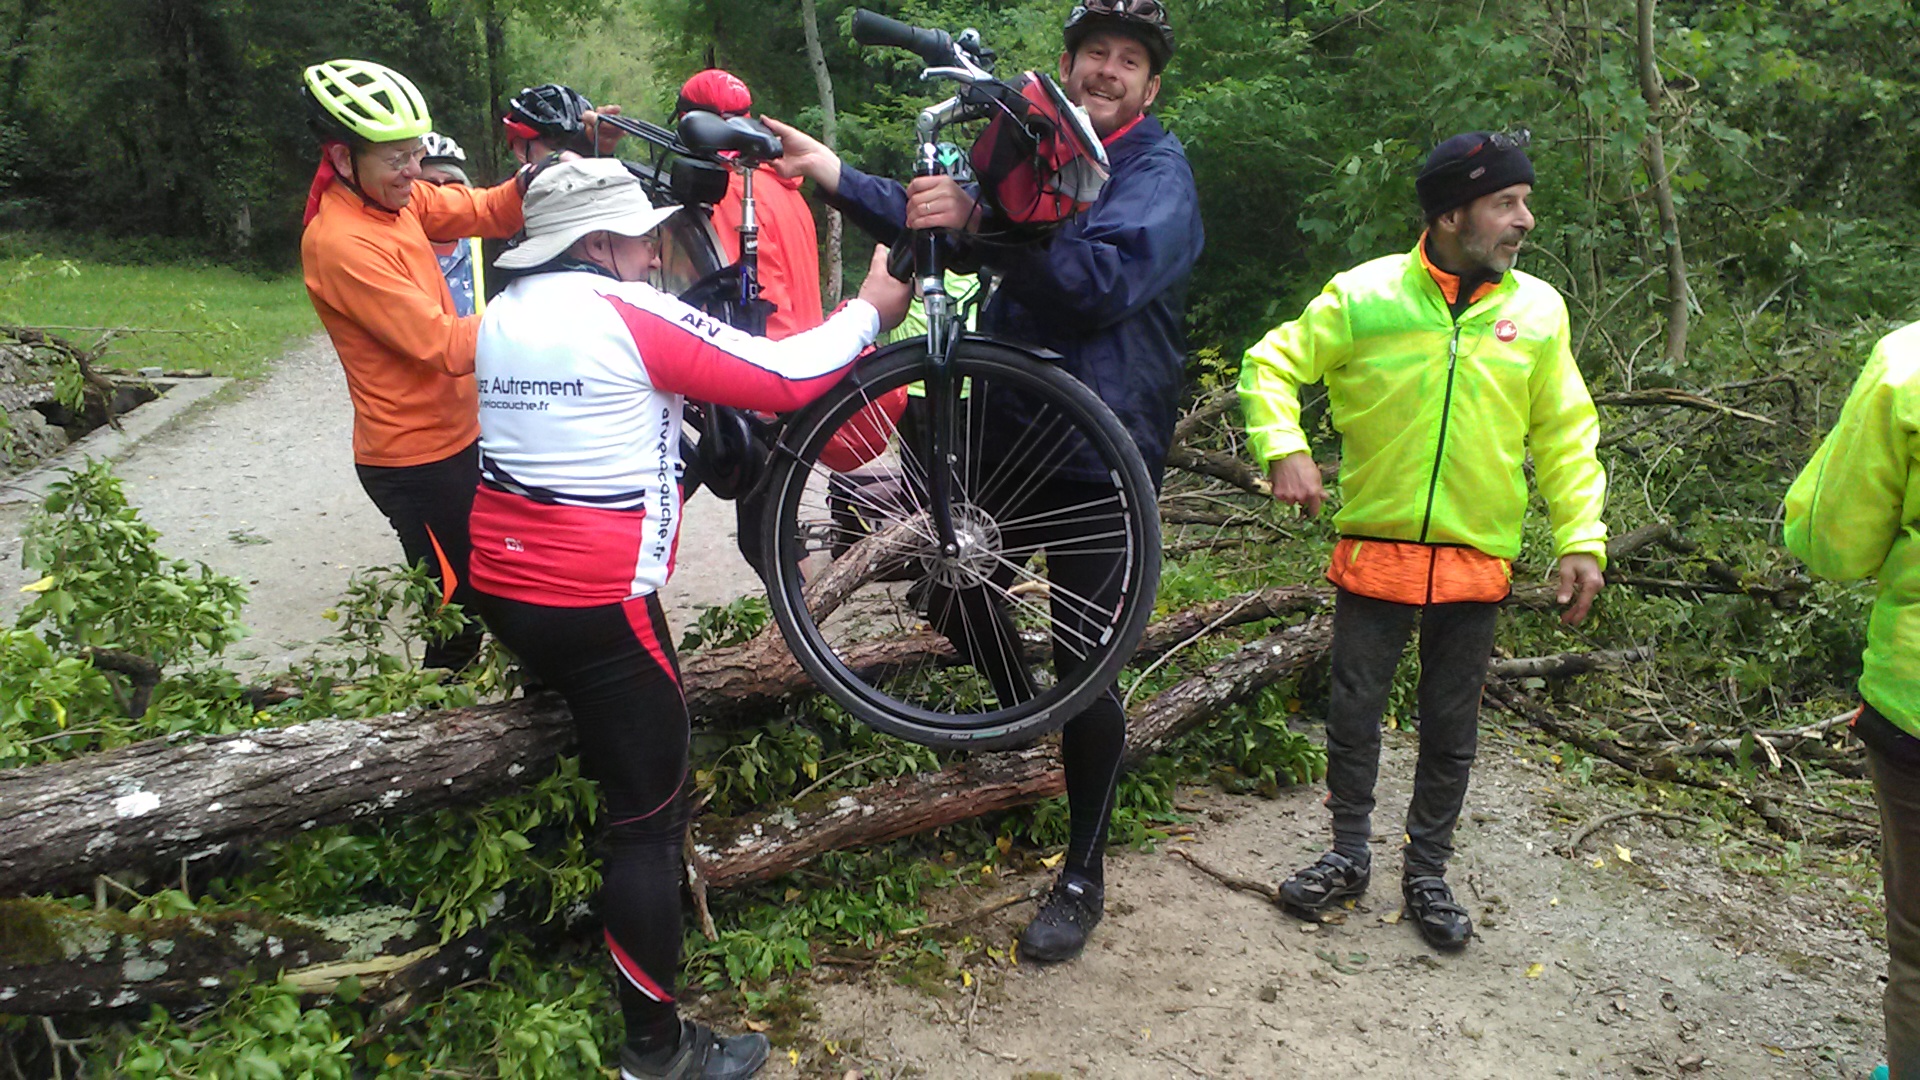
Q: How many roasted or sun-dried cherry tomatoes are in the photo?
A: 0